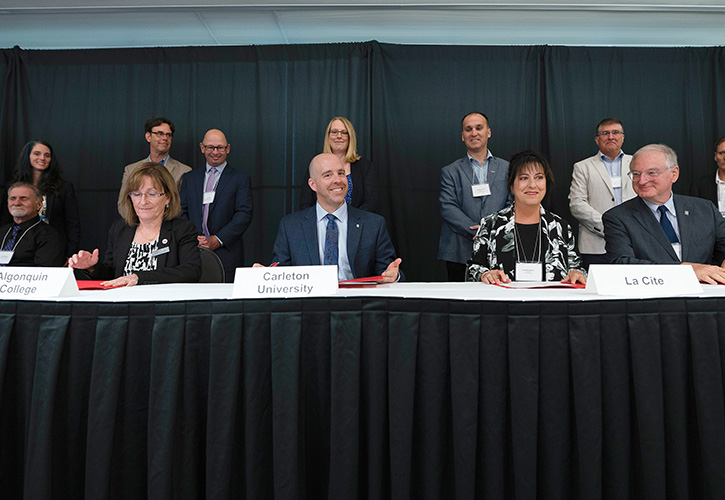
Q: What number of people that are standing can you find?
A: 7